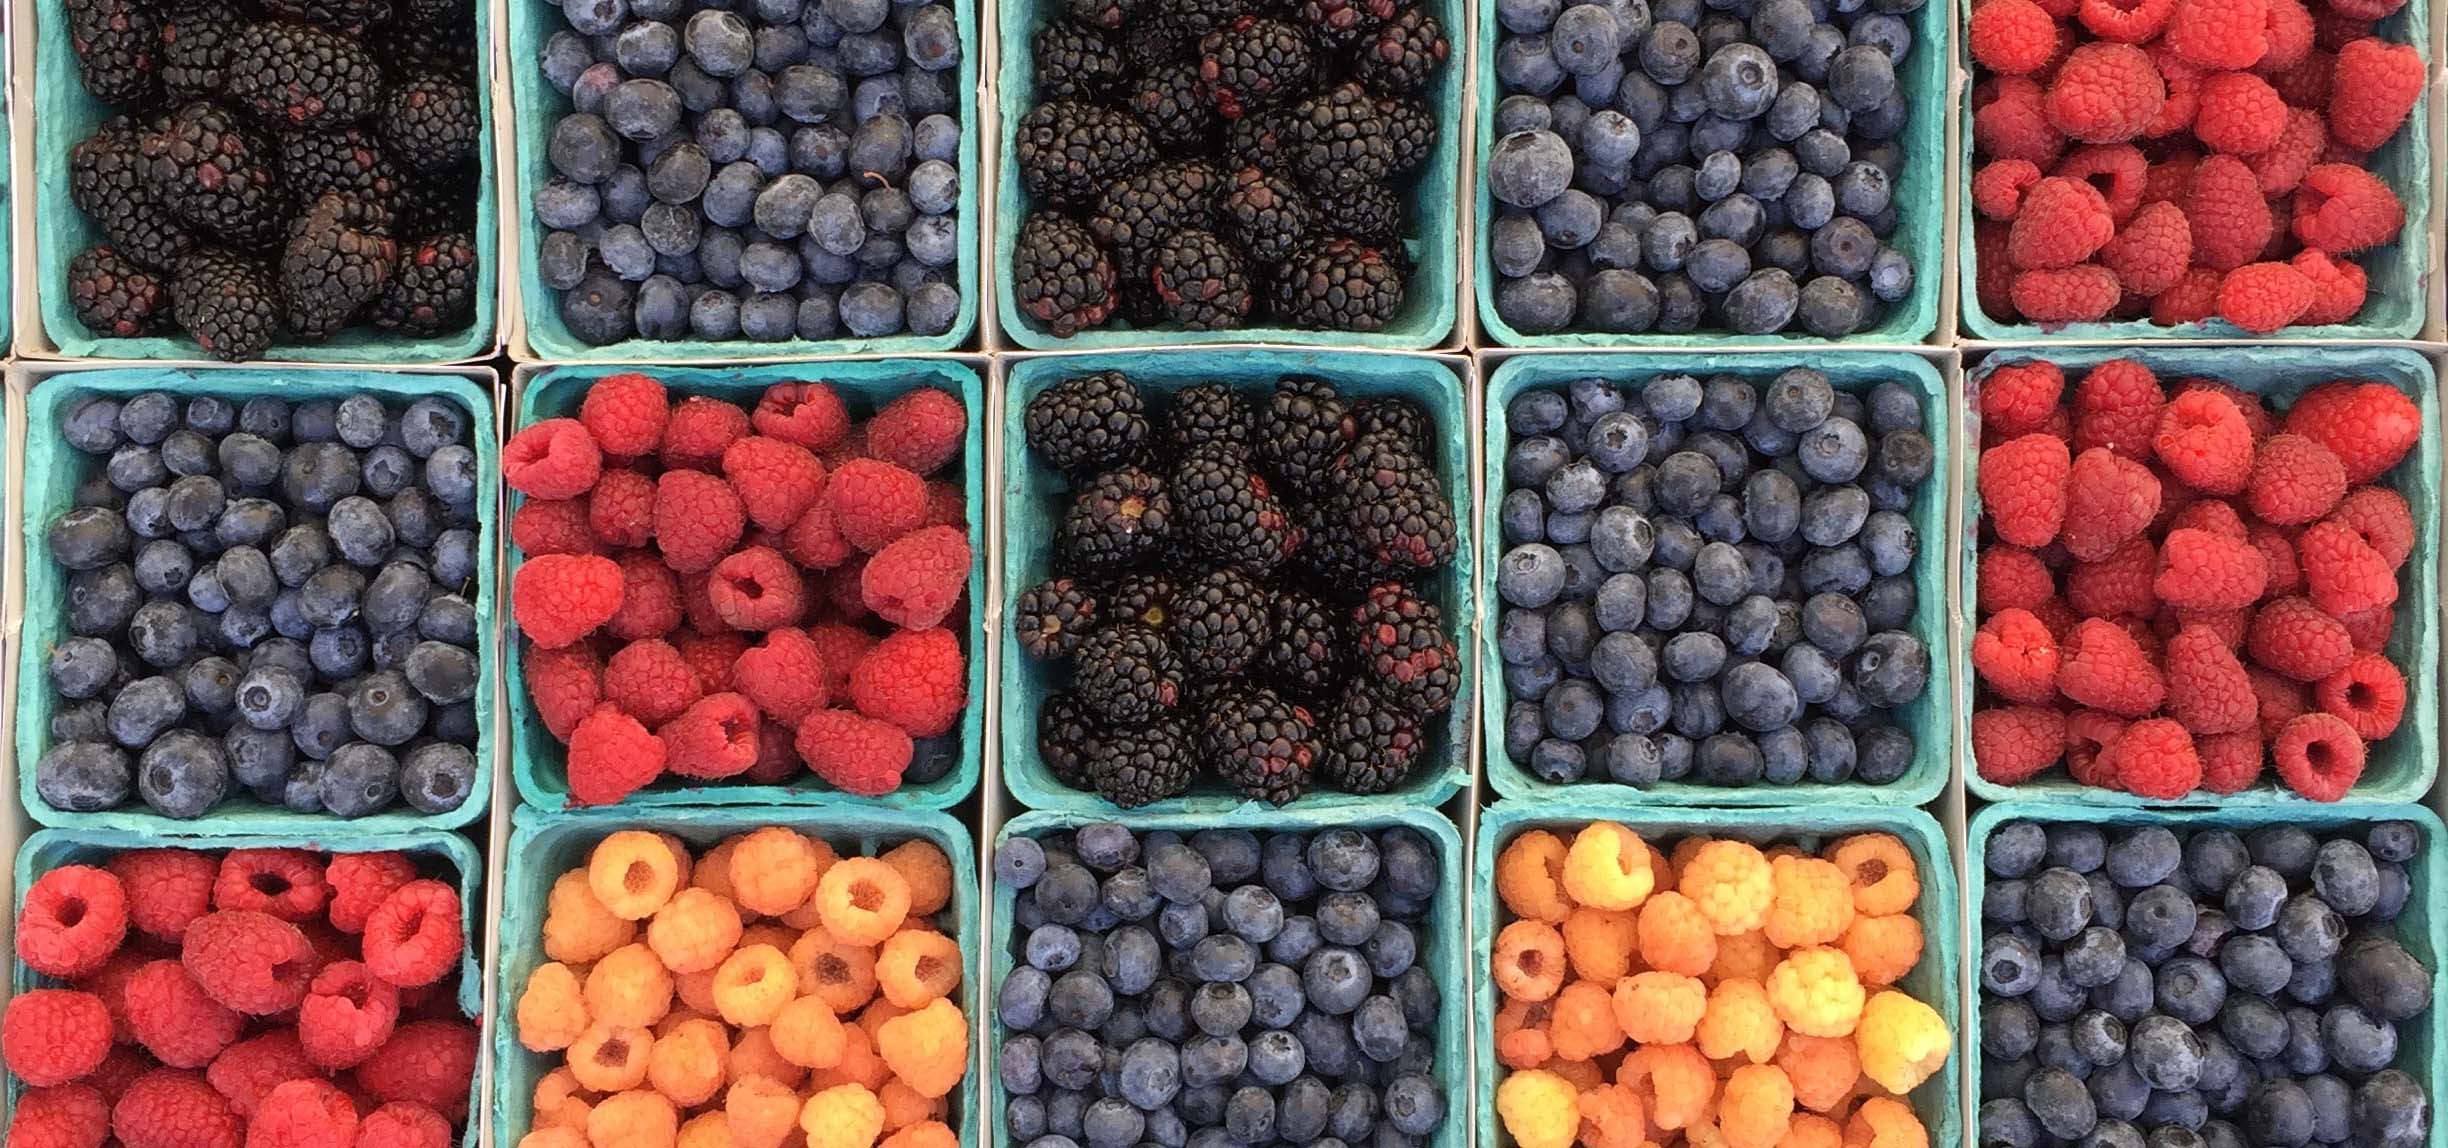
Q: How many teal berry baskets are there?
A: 15